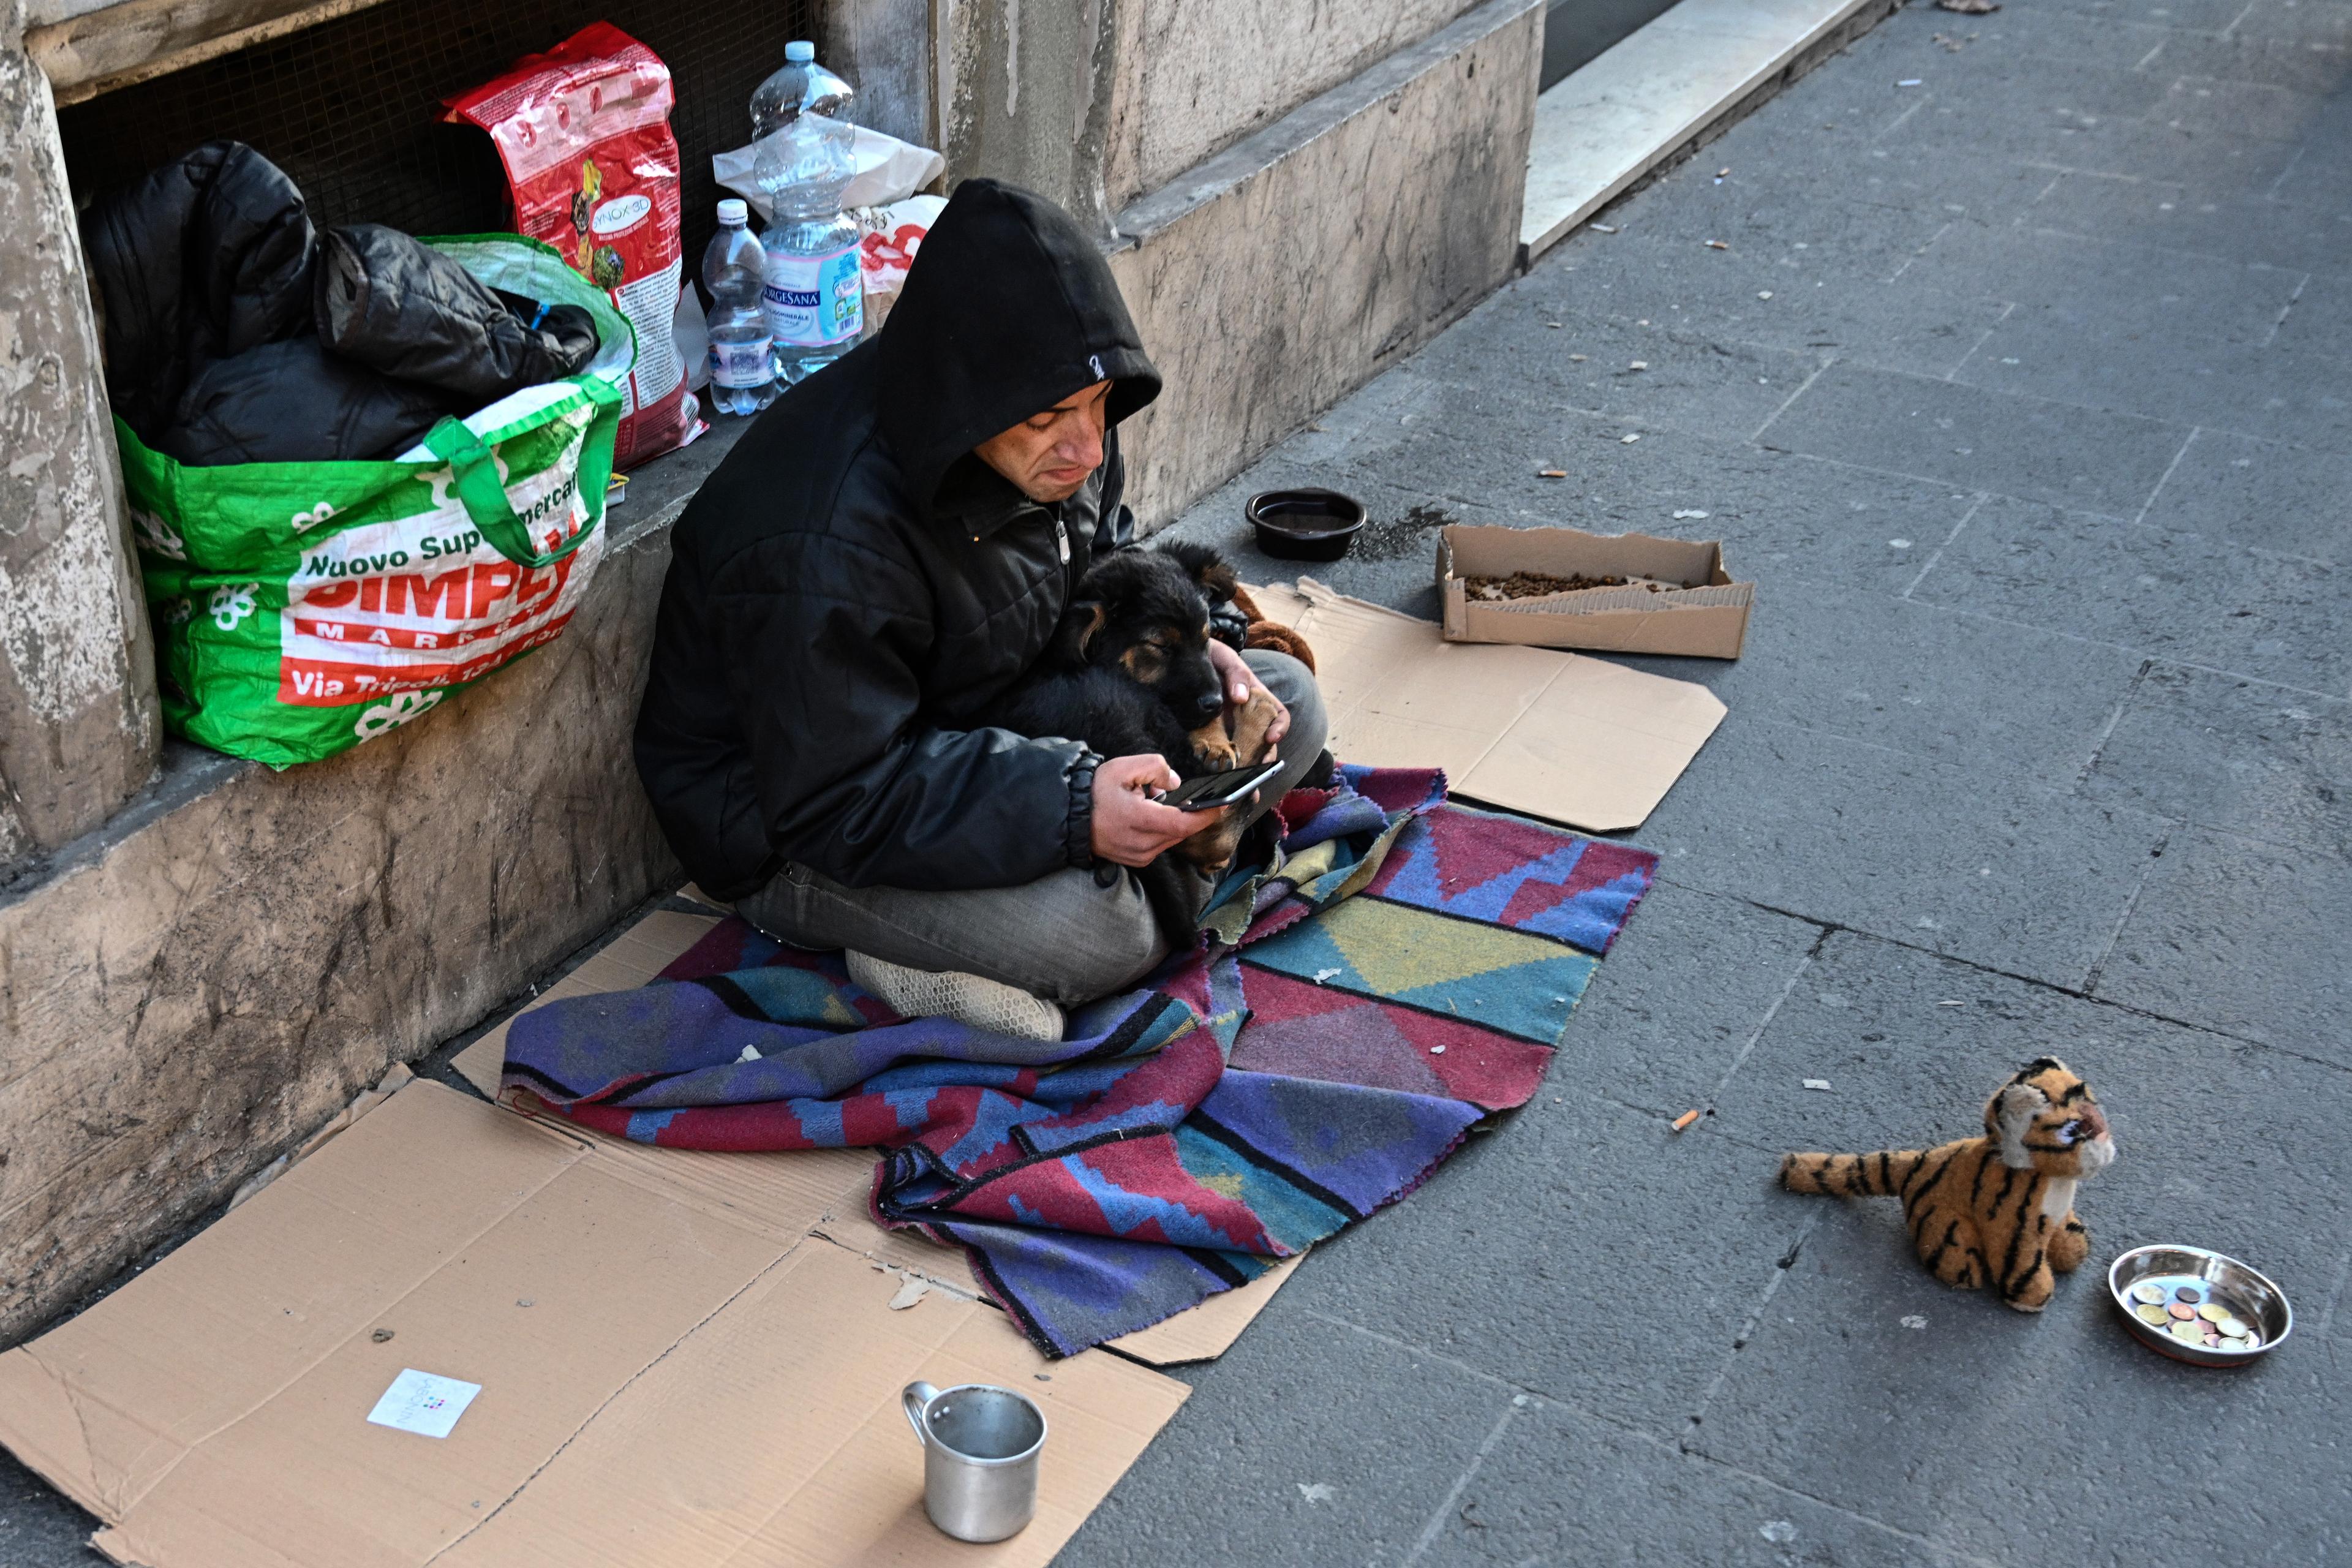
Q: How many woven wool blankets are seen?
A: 1